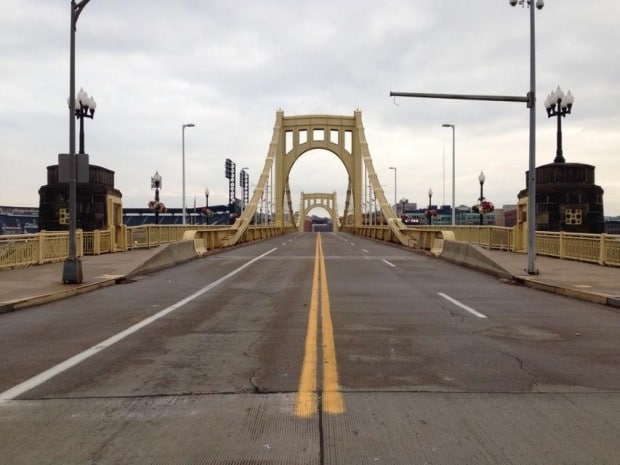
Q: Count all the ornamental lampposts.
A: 6